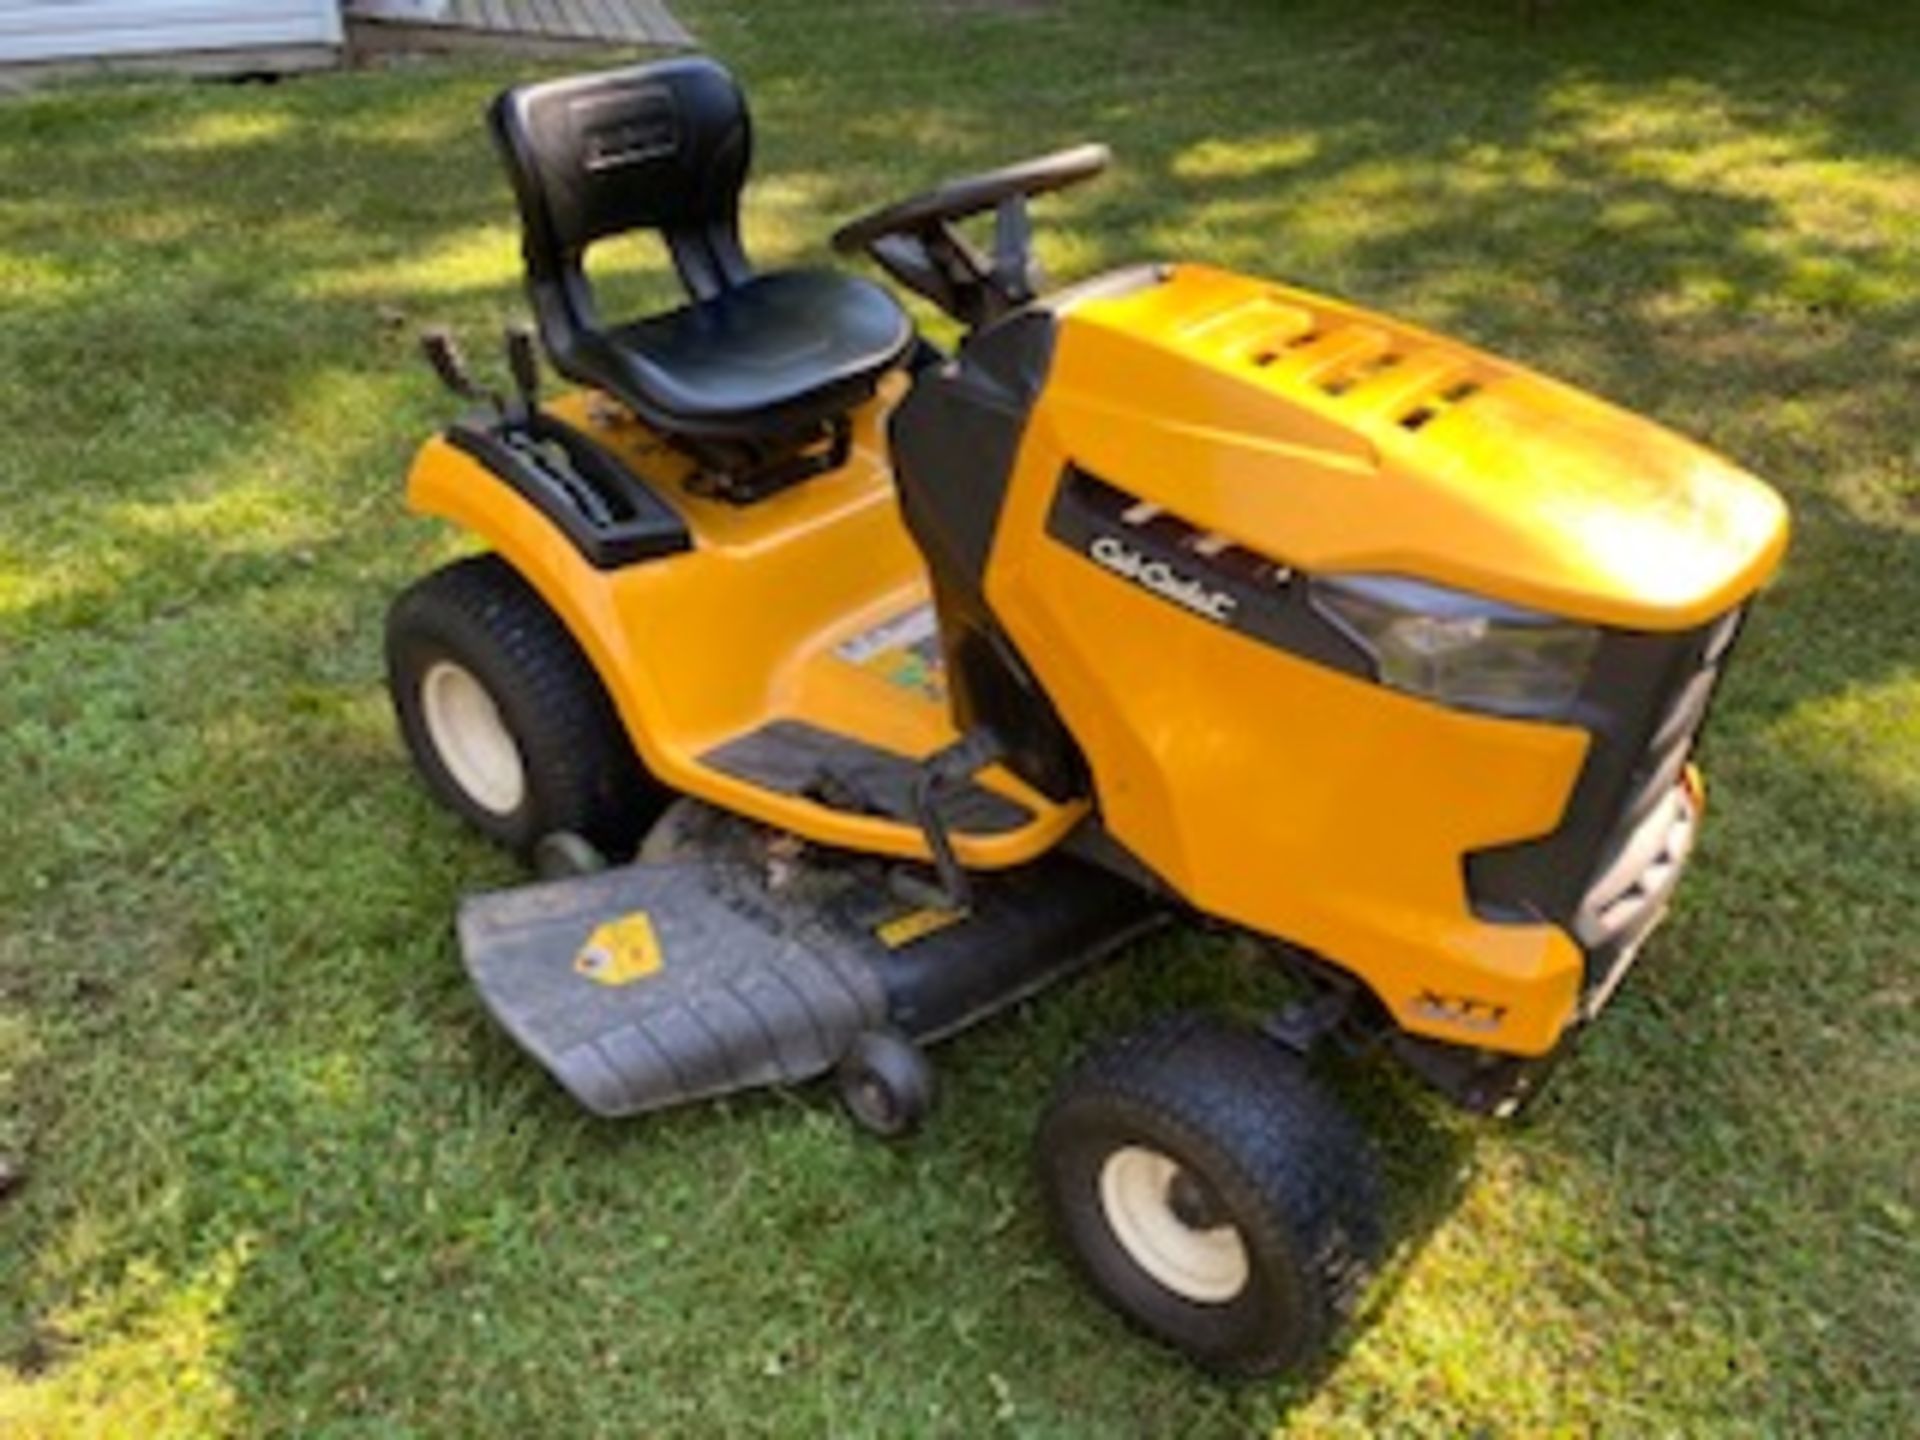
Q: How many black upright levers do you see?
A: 2